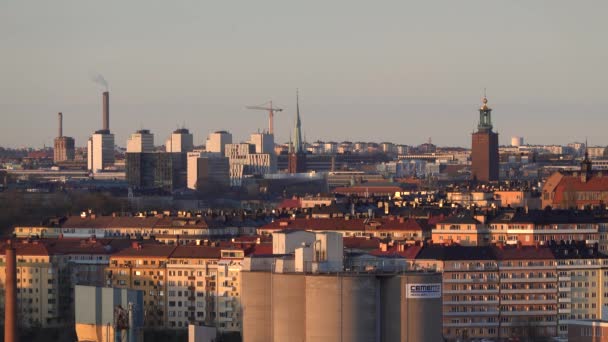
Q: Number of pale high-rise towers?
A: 5